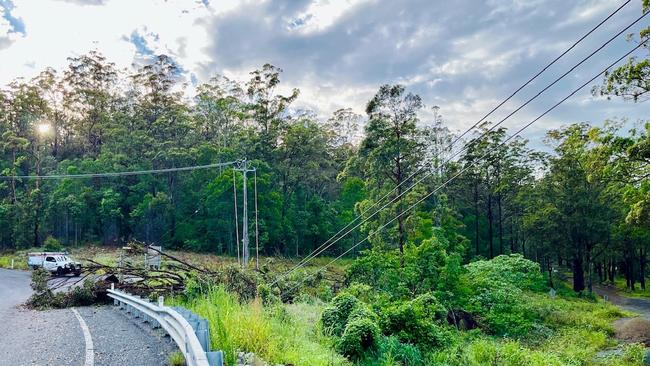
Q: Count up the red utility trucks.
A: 0